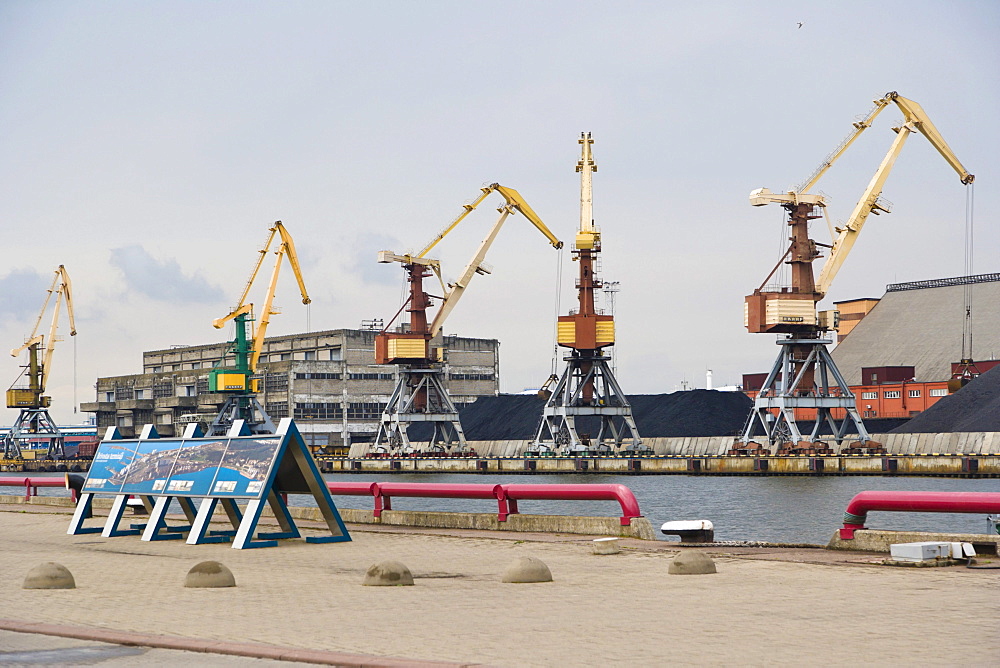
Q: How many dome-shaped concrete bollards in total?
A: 5